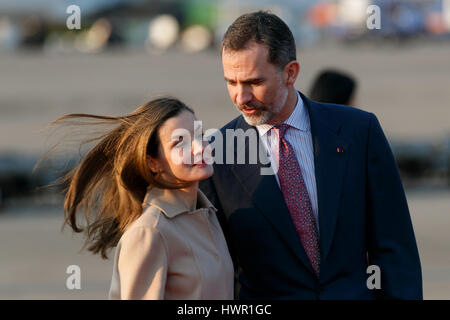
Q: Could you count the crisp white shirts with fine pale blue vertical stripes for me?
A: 1